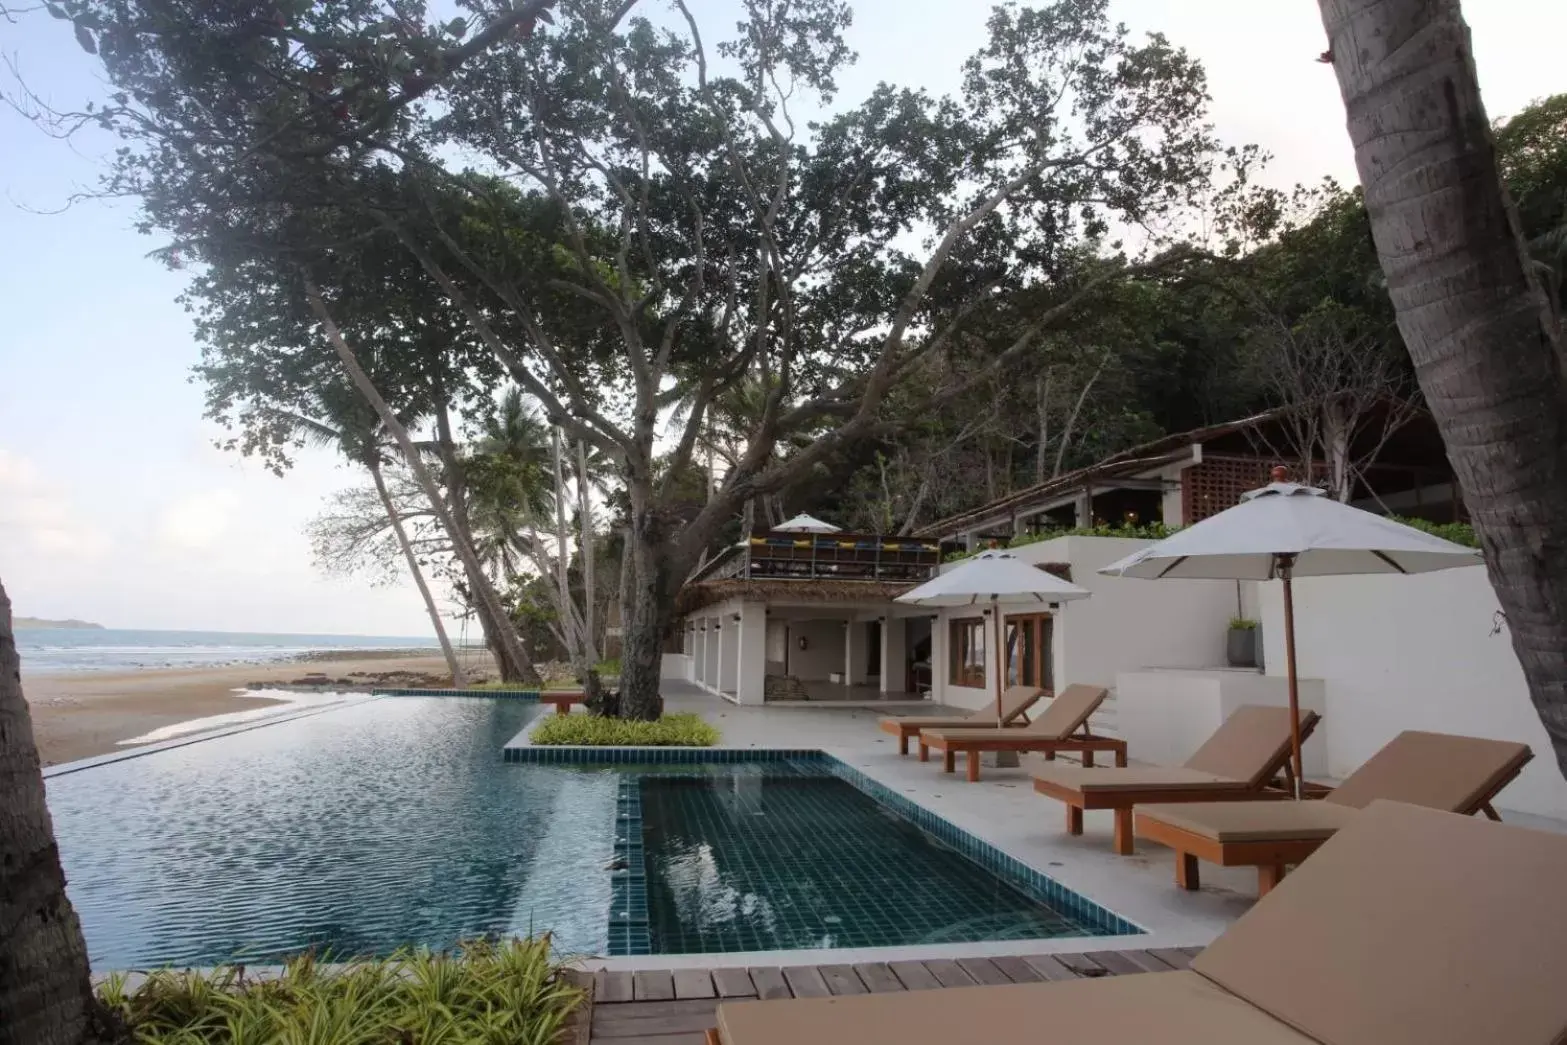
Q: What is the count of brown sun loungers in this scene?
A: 5